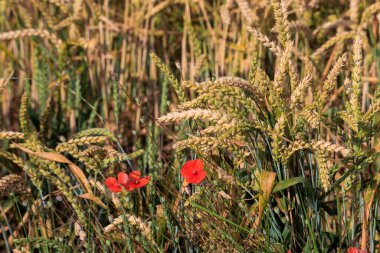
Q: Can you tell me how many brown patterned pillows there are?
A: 0